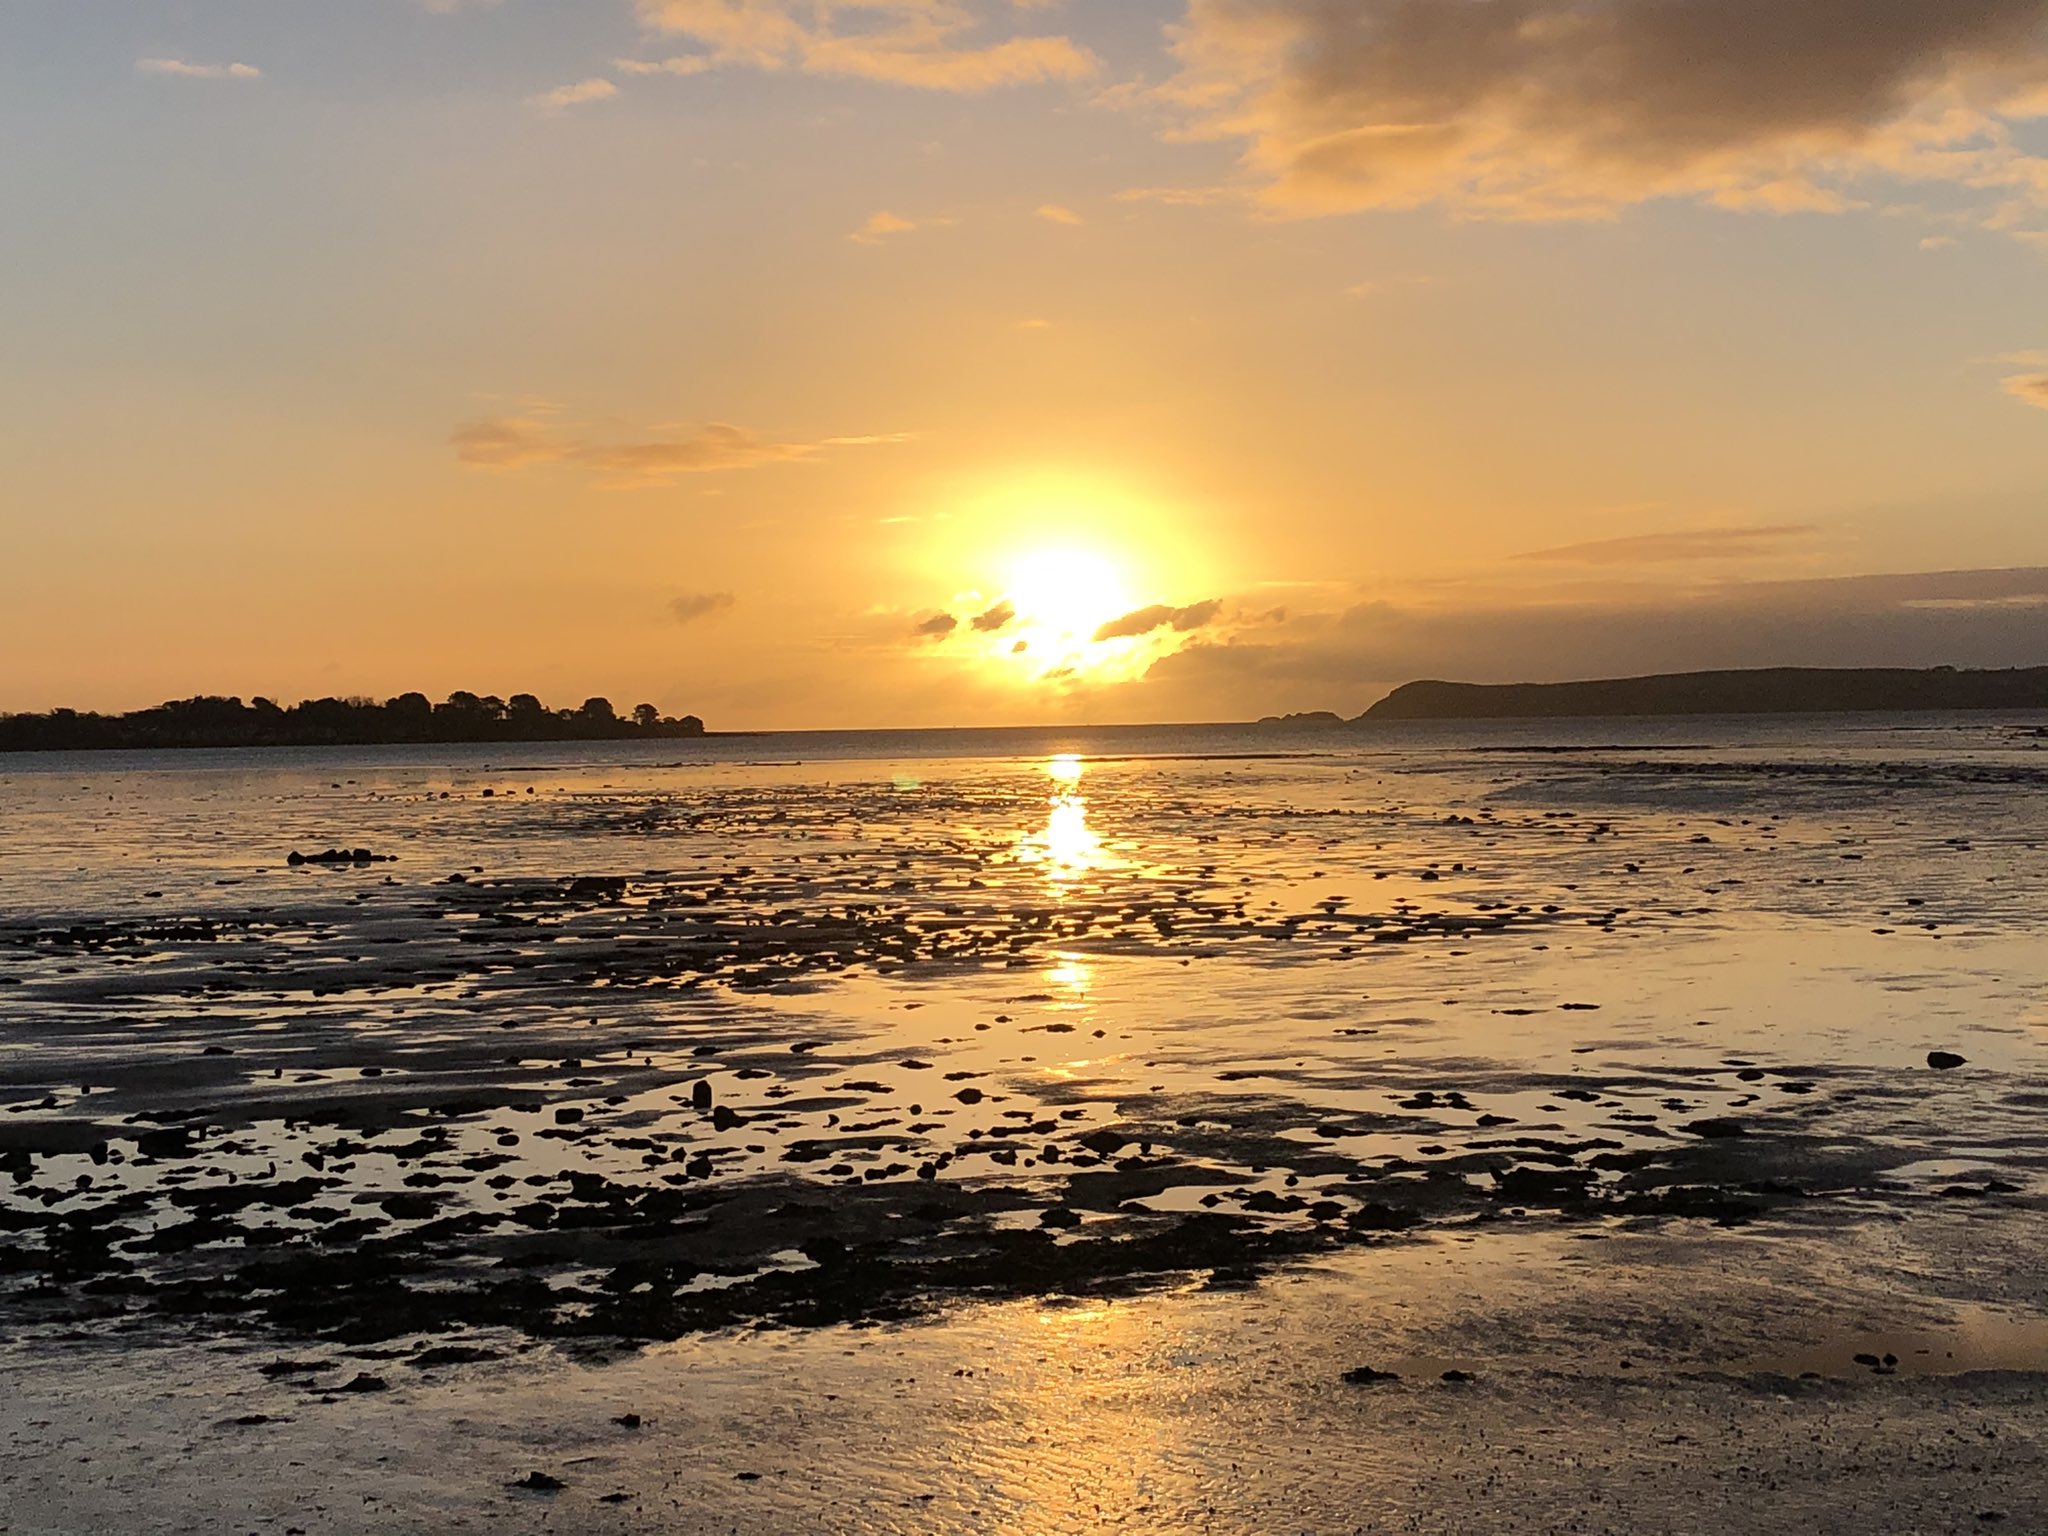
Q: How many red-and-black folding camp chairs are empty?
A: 0